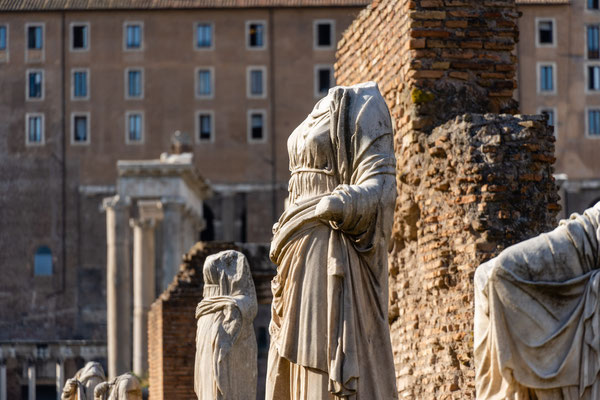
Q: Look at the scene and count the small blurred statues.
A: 2